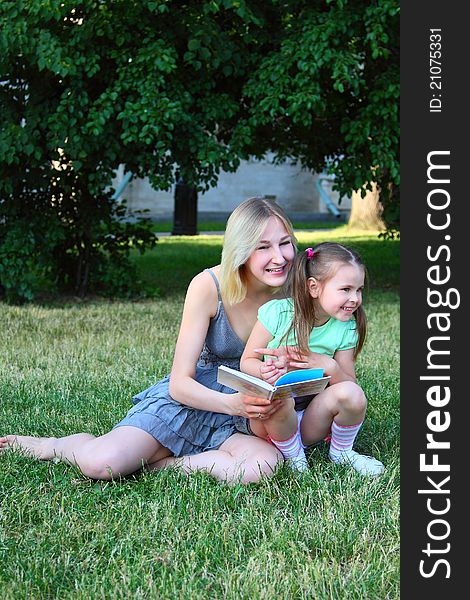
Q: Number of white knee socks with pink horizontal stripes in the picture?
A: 2